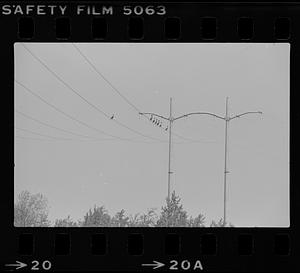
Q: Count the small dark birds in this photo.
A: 7